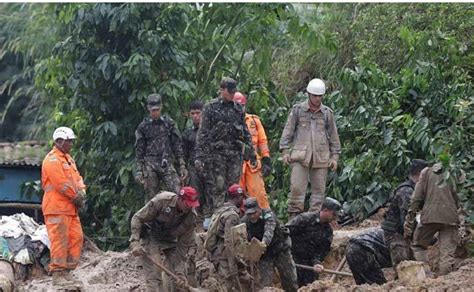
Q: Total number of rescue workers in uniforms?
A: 13